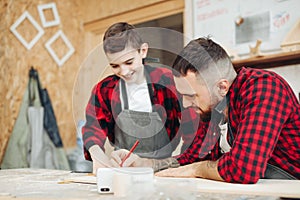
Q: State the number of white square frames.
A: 3